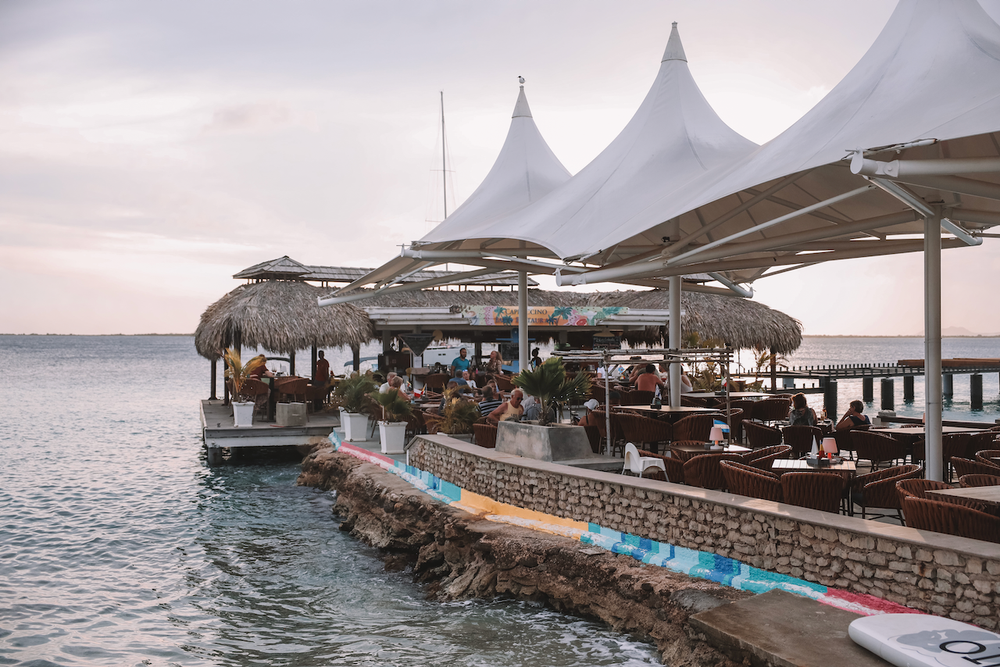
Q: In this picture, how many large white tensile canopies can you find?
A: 3